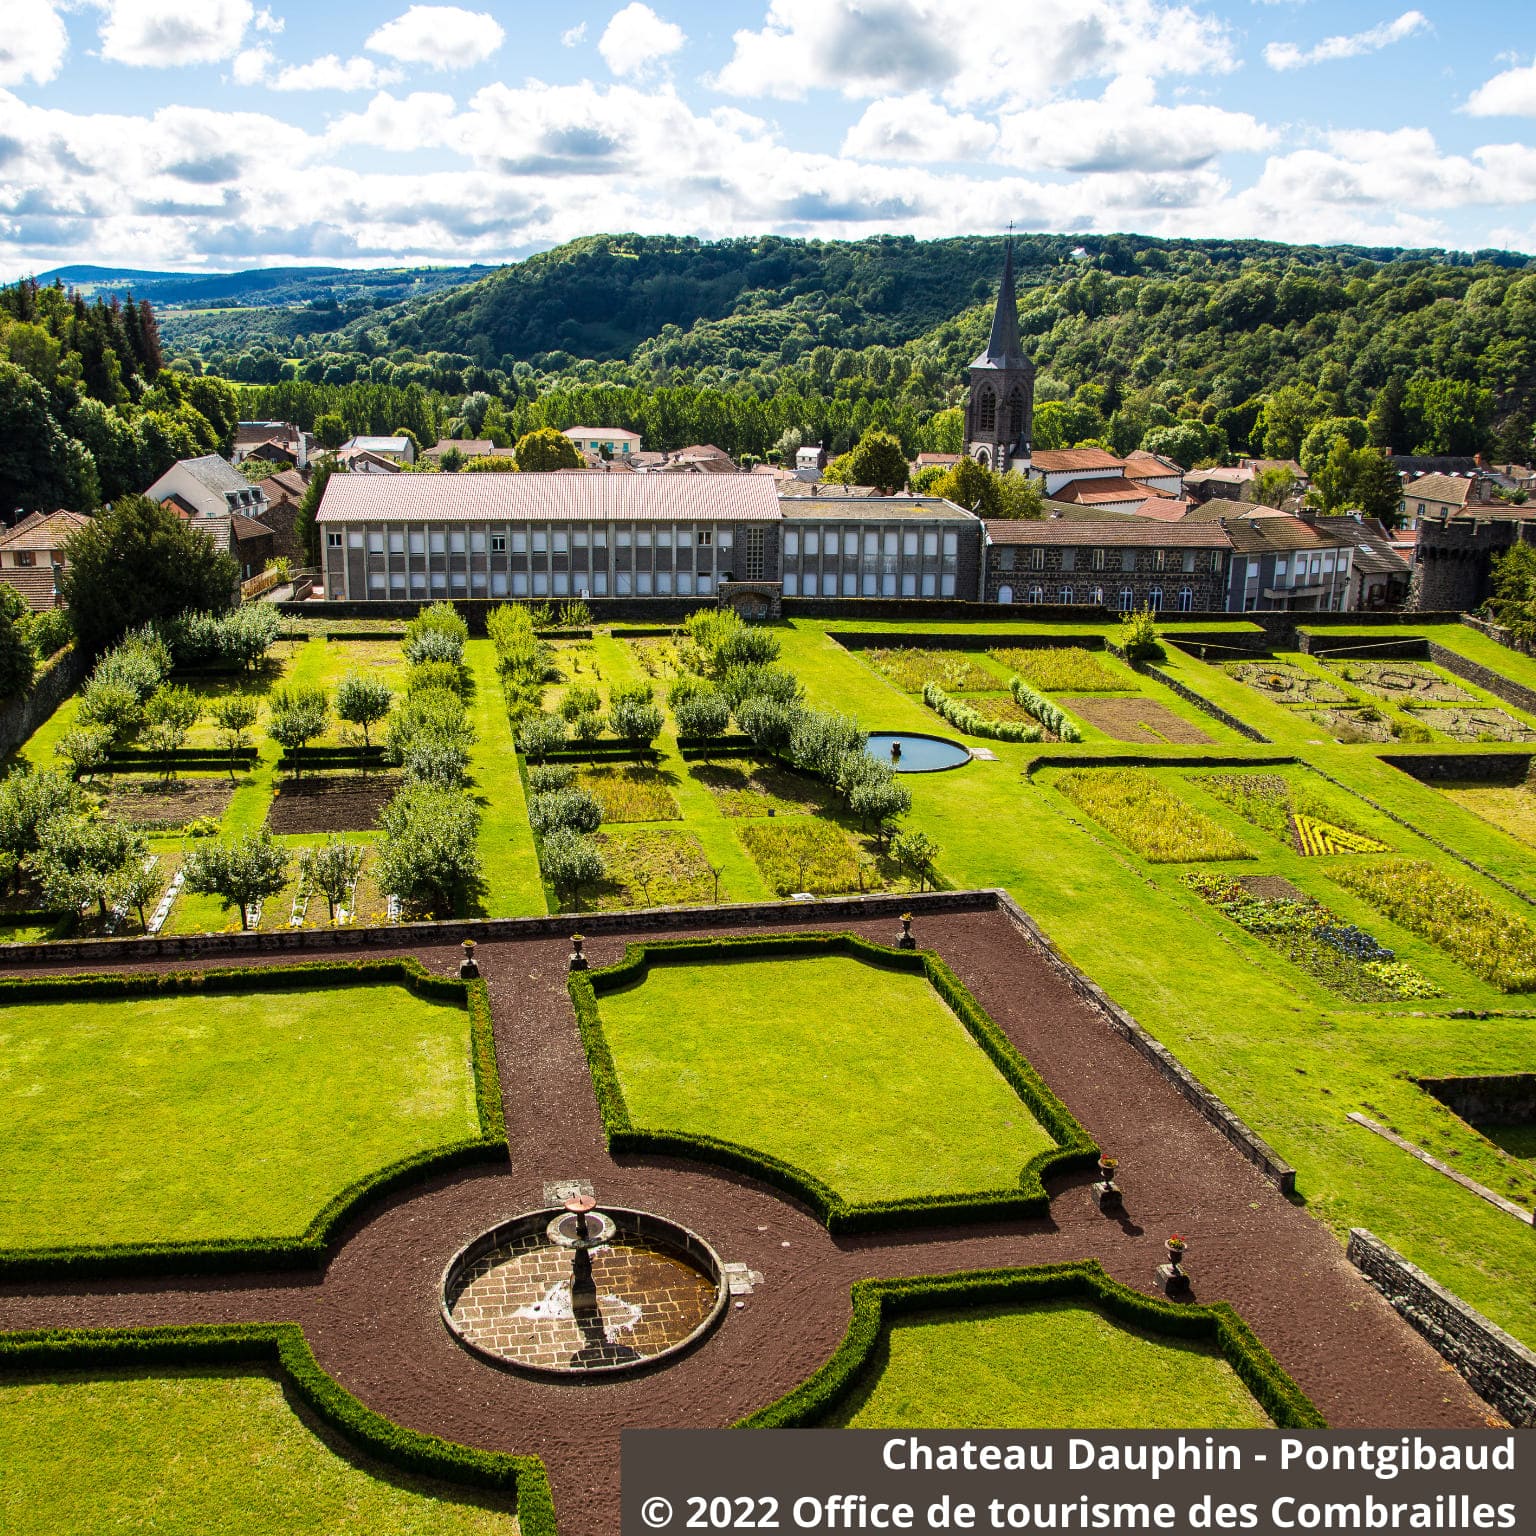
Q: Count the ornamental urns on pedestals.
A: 5